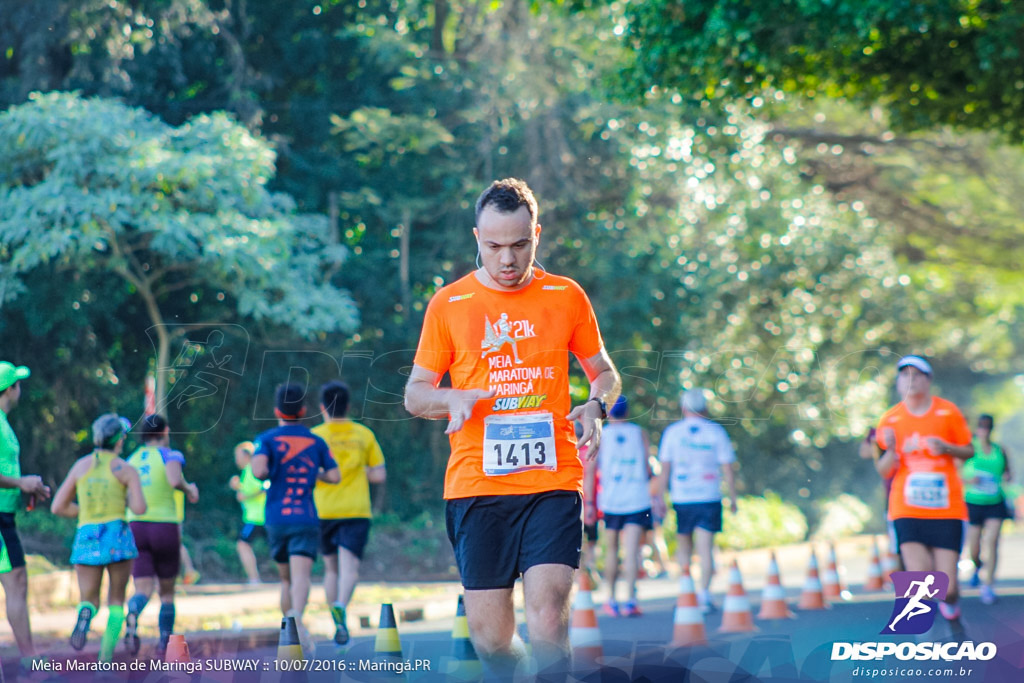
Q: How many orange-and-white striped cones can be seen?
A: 8